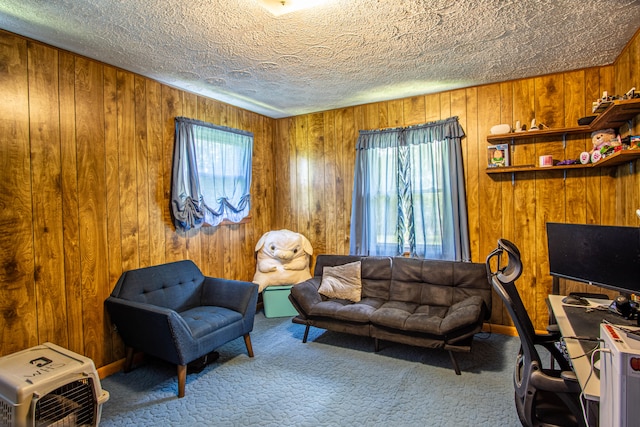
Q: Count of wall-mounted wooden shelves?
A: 2